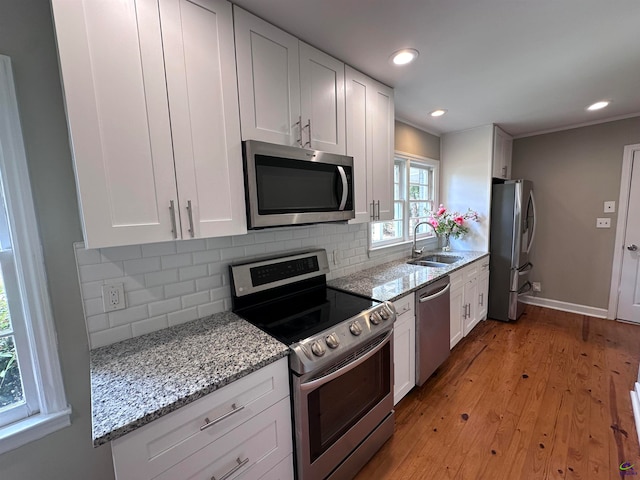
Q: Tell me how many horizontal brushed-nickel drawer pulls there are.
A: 4